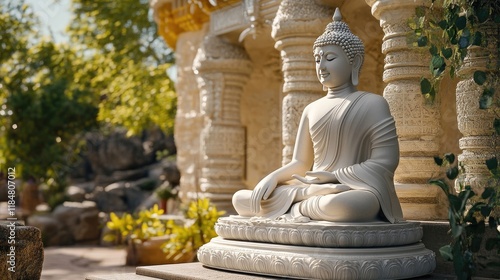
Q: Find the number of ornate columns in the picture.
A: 4